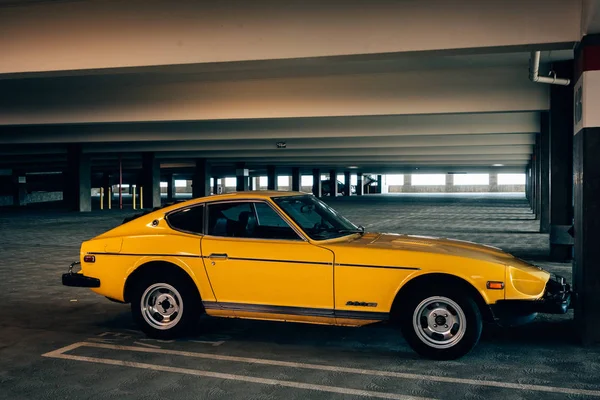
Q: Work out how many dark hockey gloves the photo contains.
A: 0